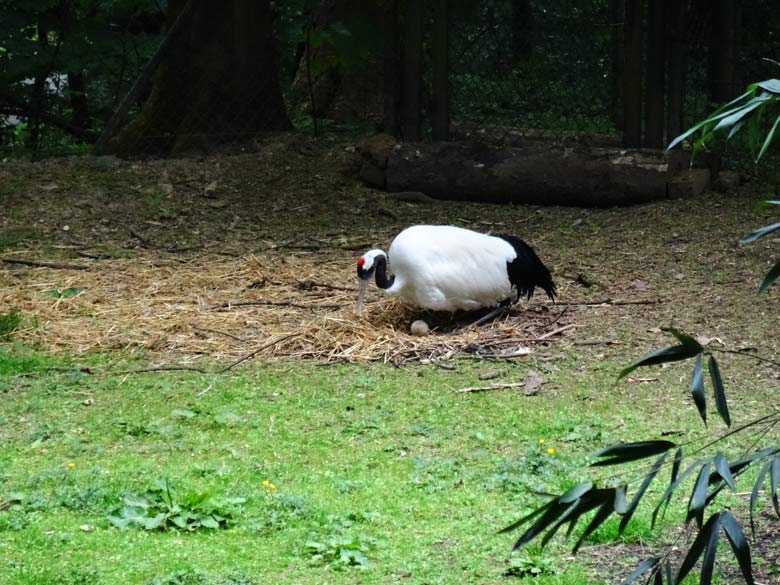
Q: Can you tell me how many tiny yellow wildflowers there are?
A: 5